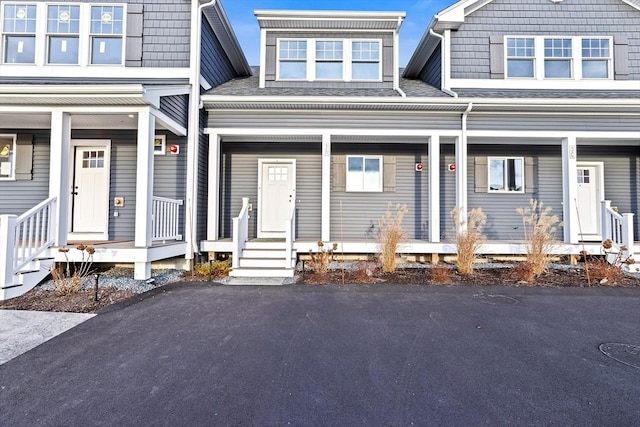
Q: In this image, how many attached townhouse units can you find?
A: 3